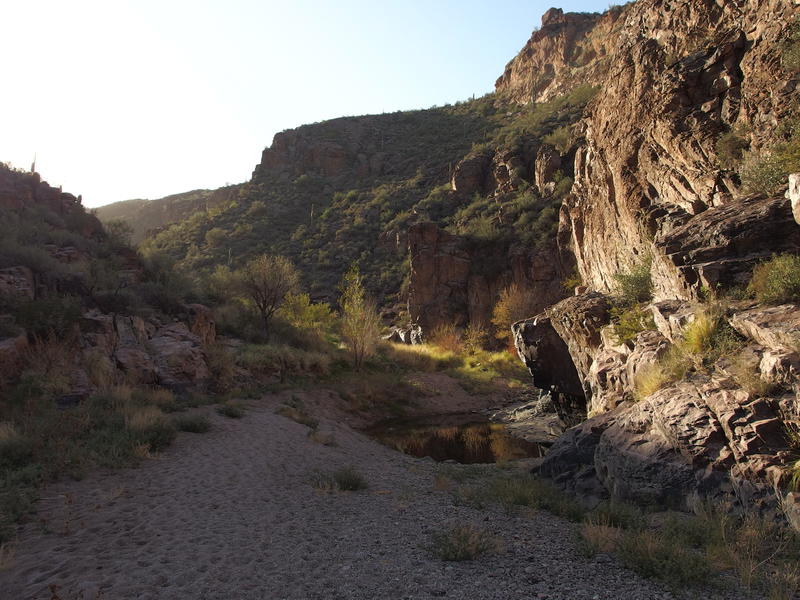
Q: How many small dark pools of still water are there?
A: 1